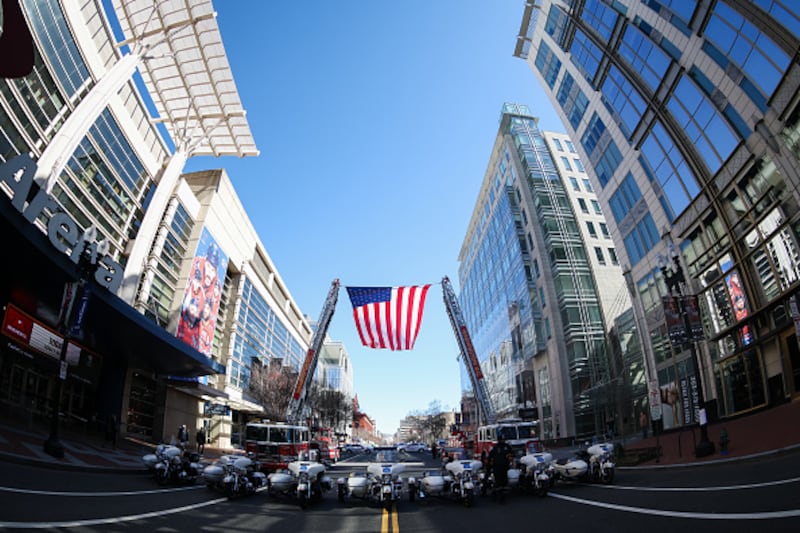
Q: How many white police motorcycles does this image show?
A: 7